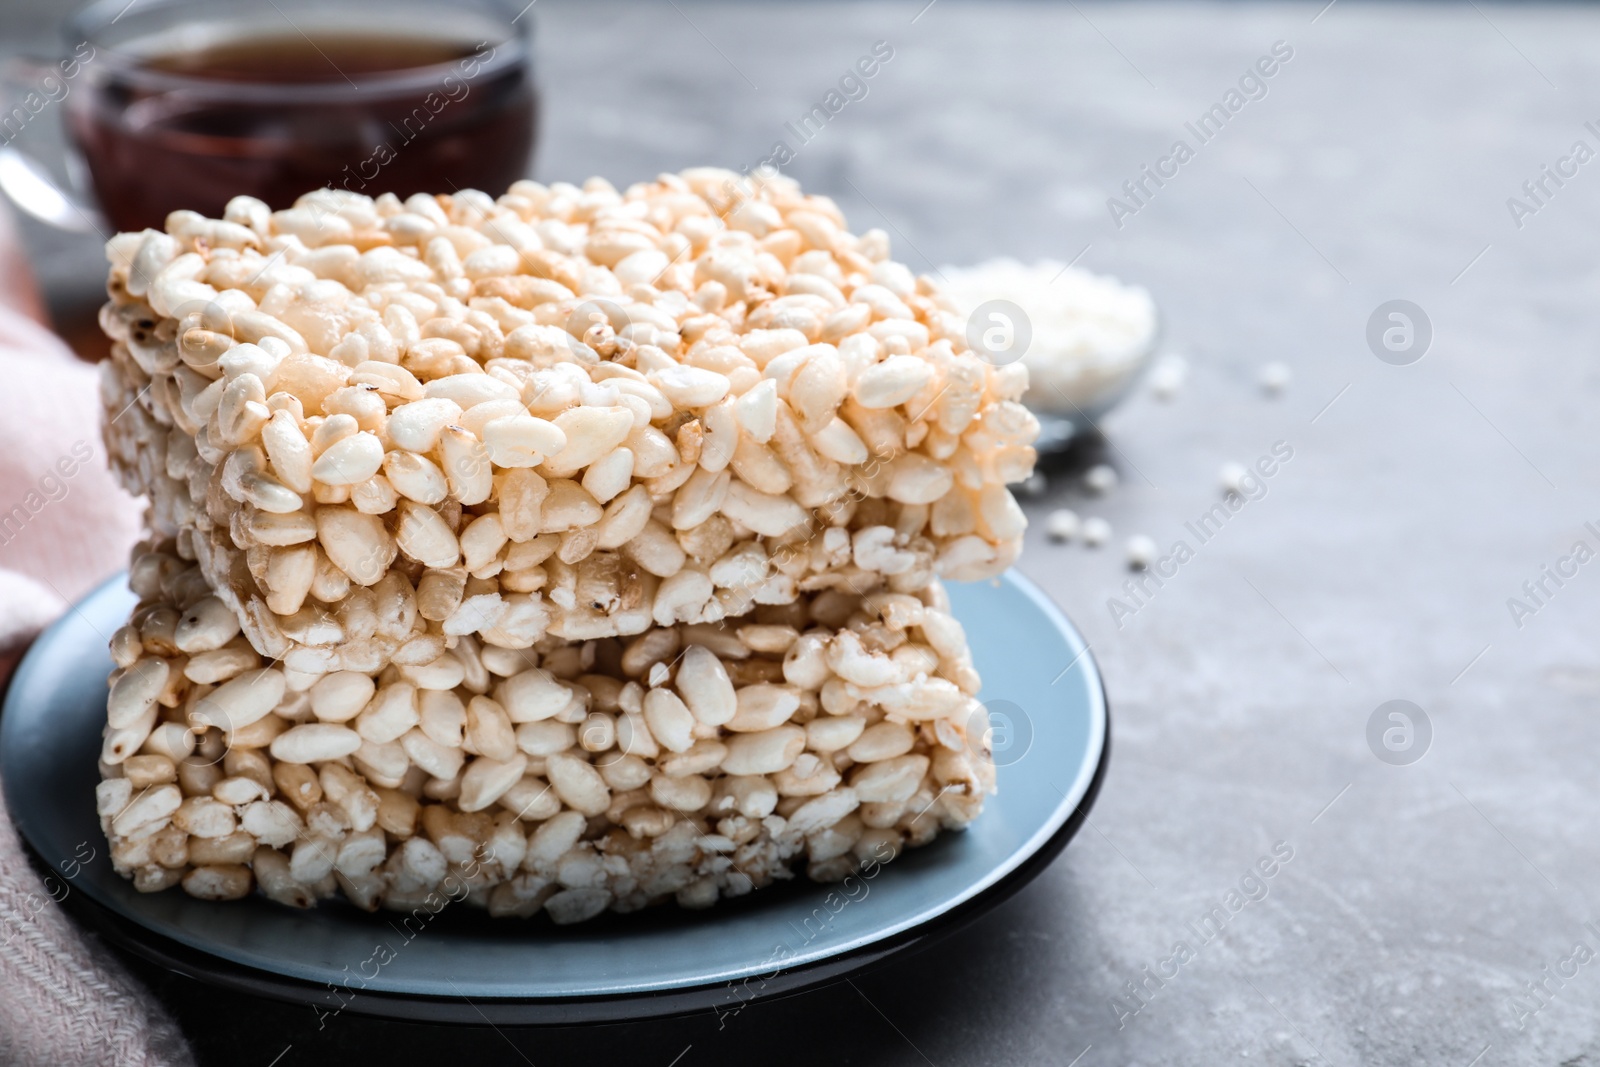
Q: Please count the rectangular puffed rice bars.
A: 2